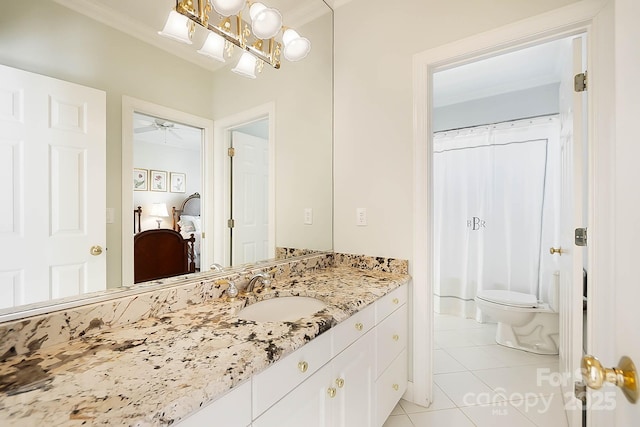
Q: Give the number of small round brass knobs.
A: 7